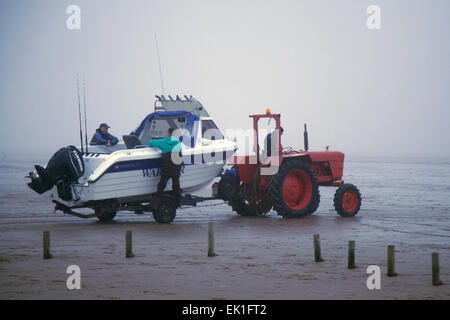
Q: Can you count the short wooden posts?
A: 7